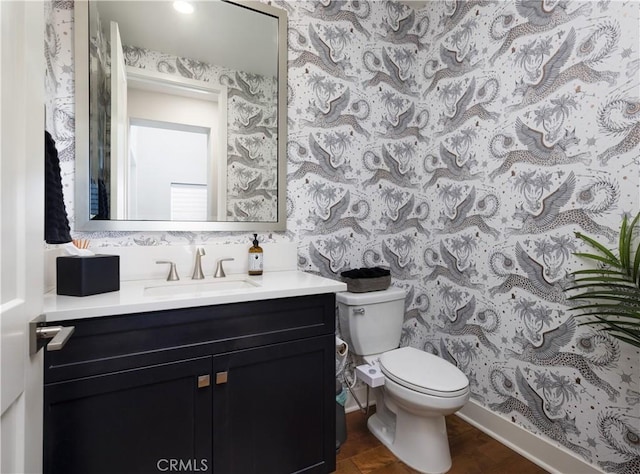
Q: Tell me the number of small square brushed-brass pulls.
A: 2